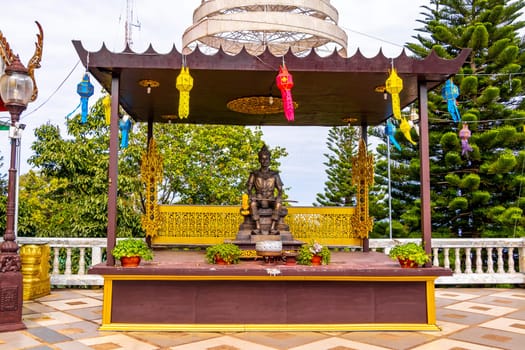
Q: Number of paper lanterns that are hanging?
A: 10